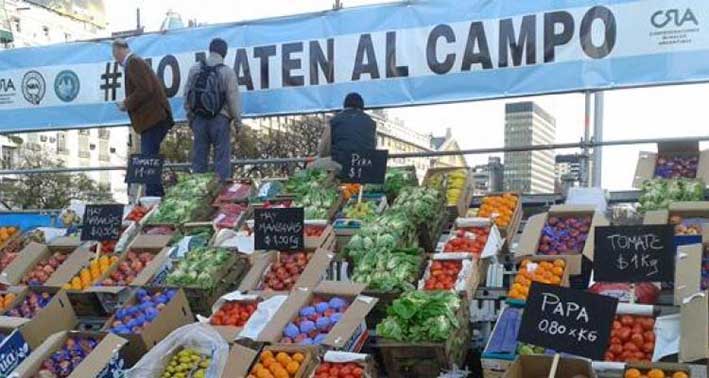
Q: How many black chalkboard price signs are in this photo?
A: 6